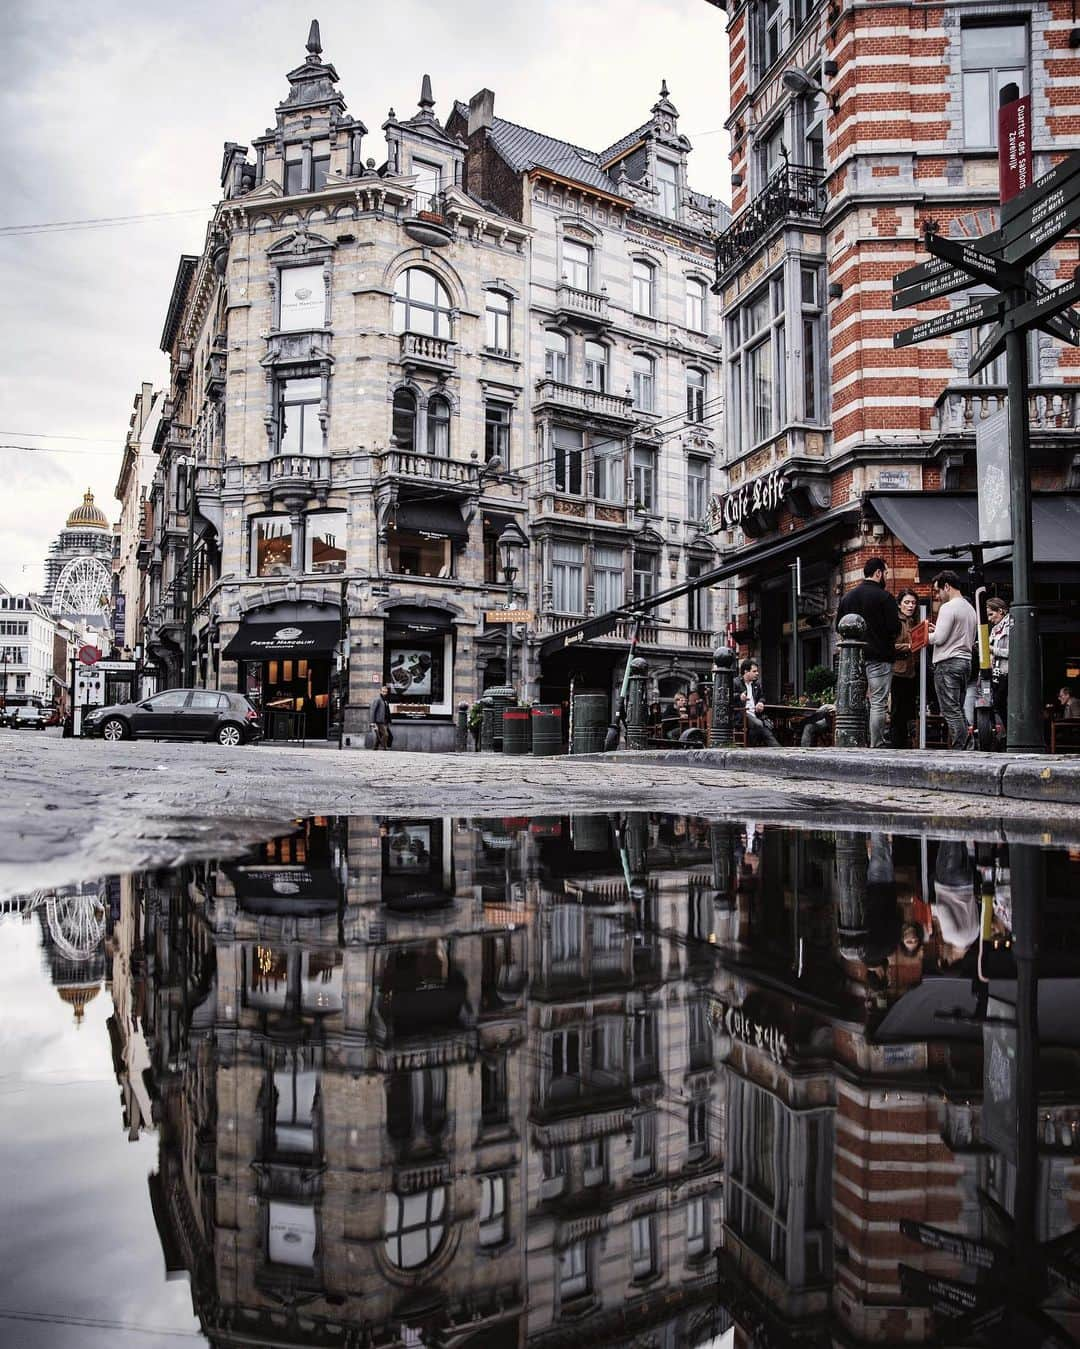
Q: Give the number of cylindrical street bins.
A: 3